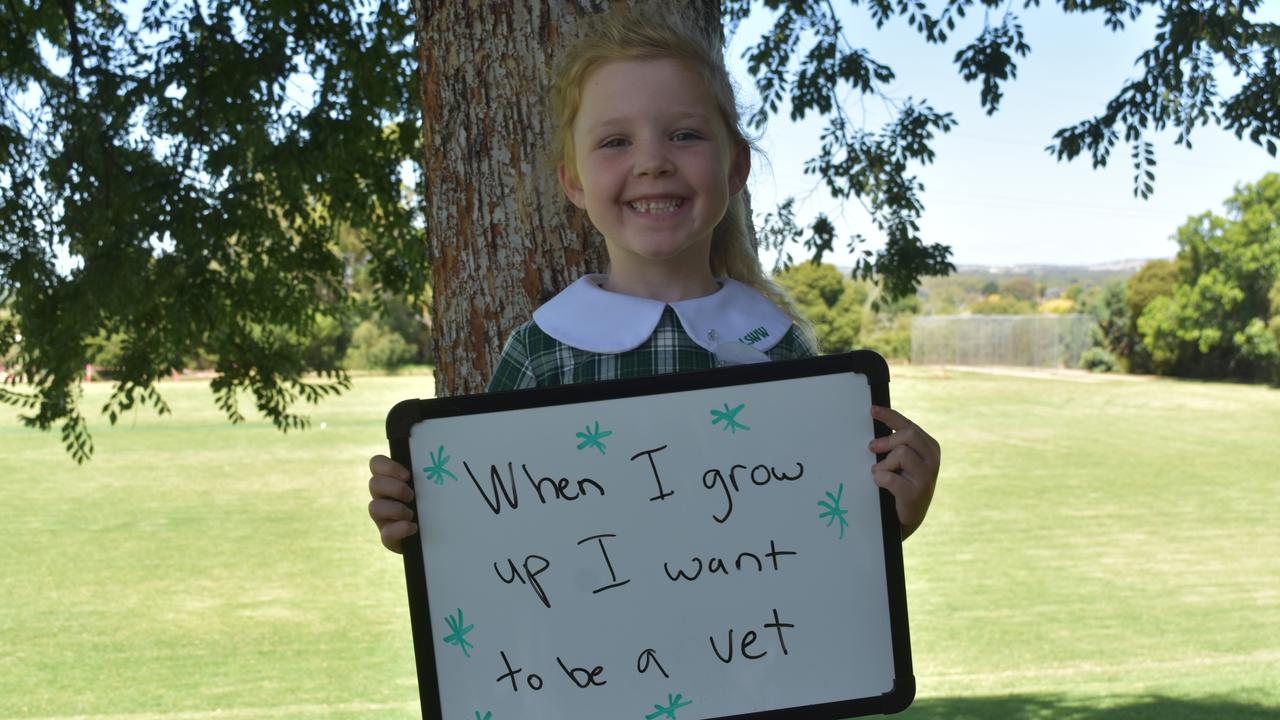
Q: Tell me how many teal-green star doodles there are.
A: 7